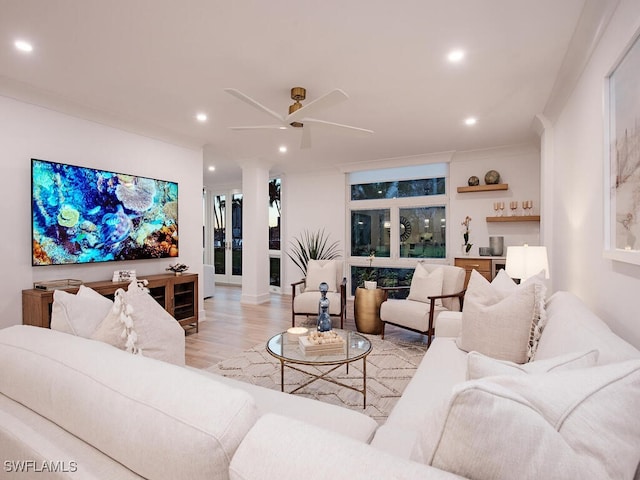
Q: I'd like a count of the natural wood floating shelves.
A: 2